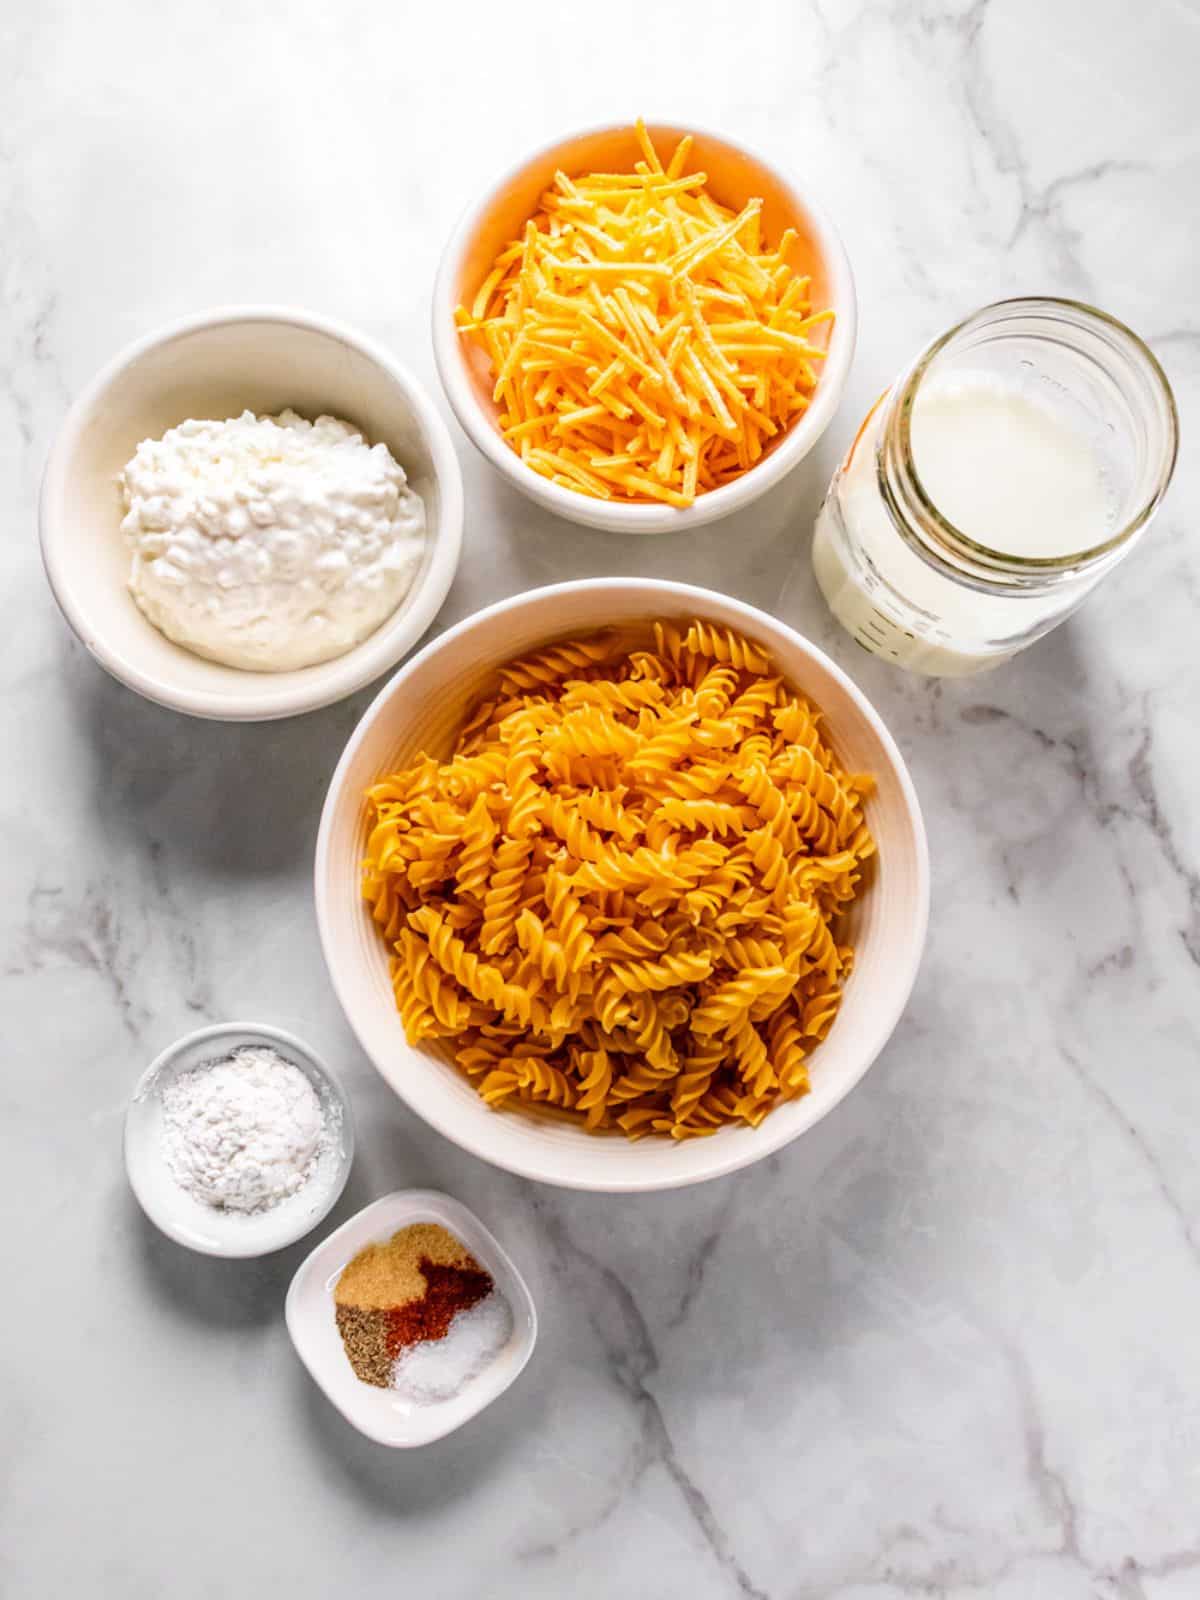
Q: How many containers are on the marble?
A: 6